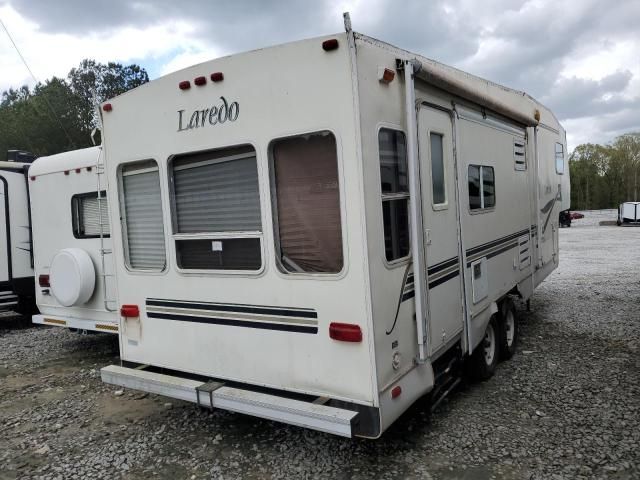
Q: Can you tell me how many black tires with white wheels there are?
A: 2